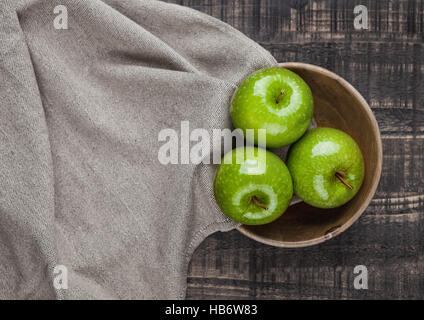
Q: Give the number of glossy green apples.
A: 3